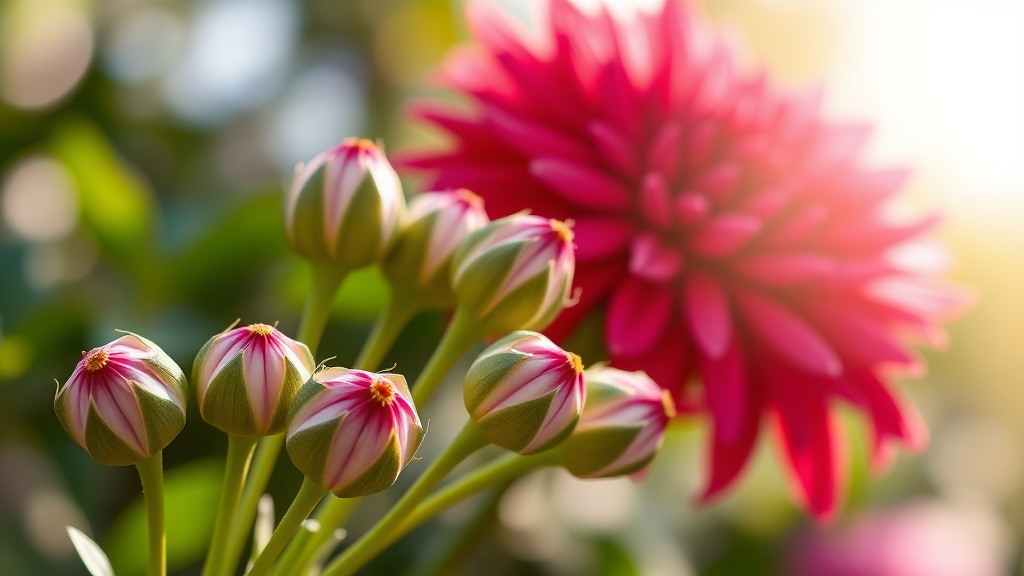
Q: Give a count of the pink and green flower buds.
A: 8